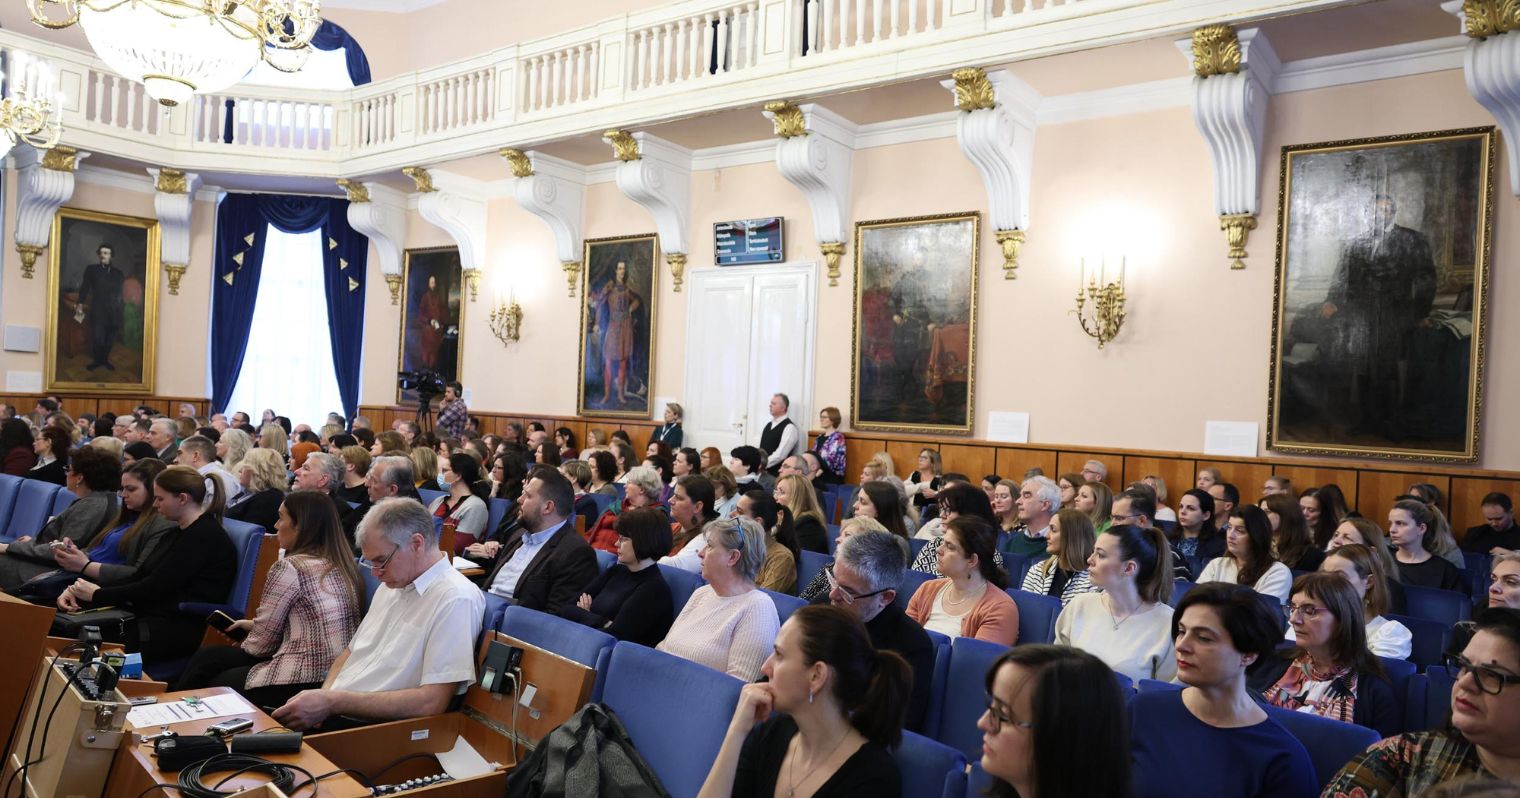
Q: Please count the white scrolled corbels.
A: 10